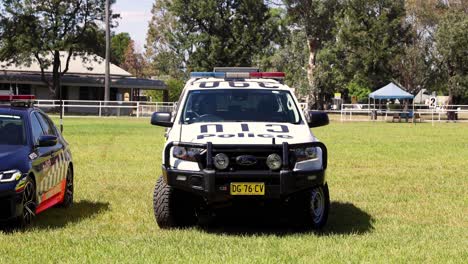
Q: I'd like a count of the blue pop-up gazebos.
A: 1